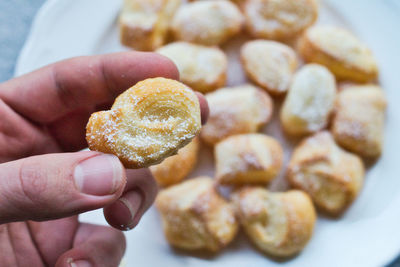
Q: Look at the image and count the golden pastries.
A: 15